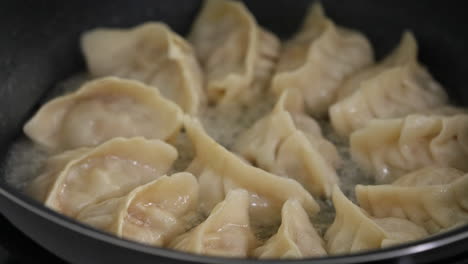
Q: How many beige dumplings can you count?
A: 14